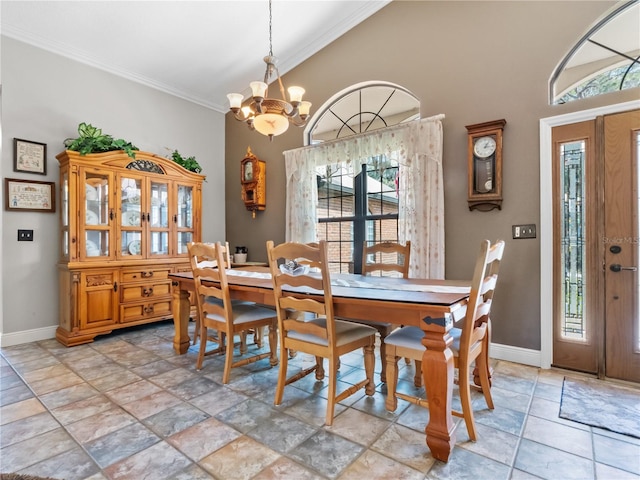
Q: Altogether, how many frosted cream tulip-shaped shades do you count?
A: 5